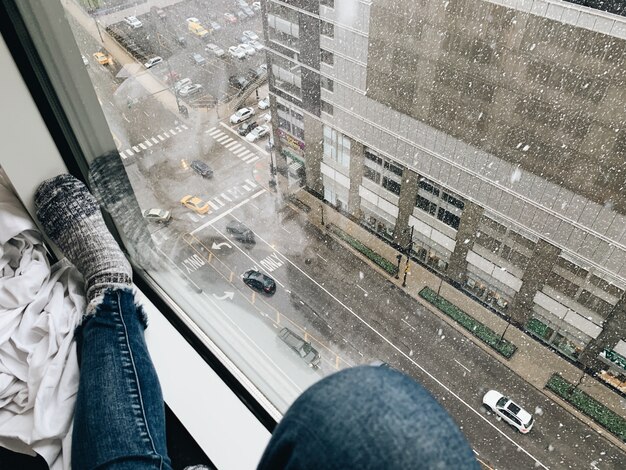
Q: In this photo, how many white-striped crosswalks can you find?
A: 3